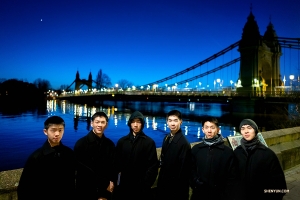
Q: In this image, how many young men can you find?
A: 6